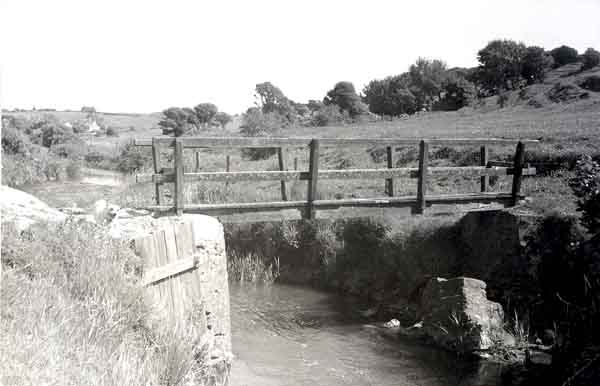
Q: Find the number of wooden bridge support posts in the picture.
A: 8